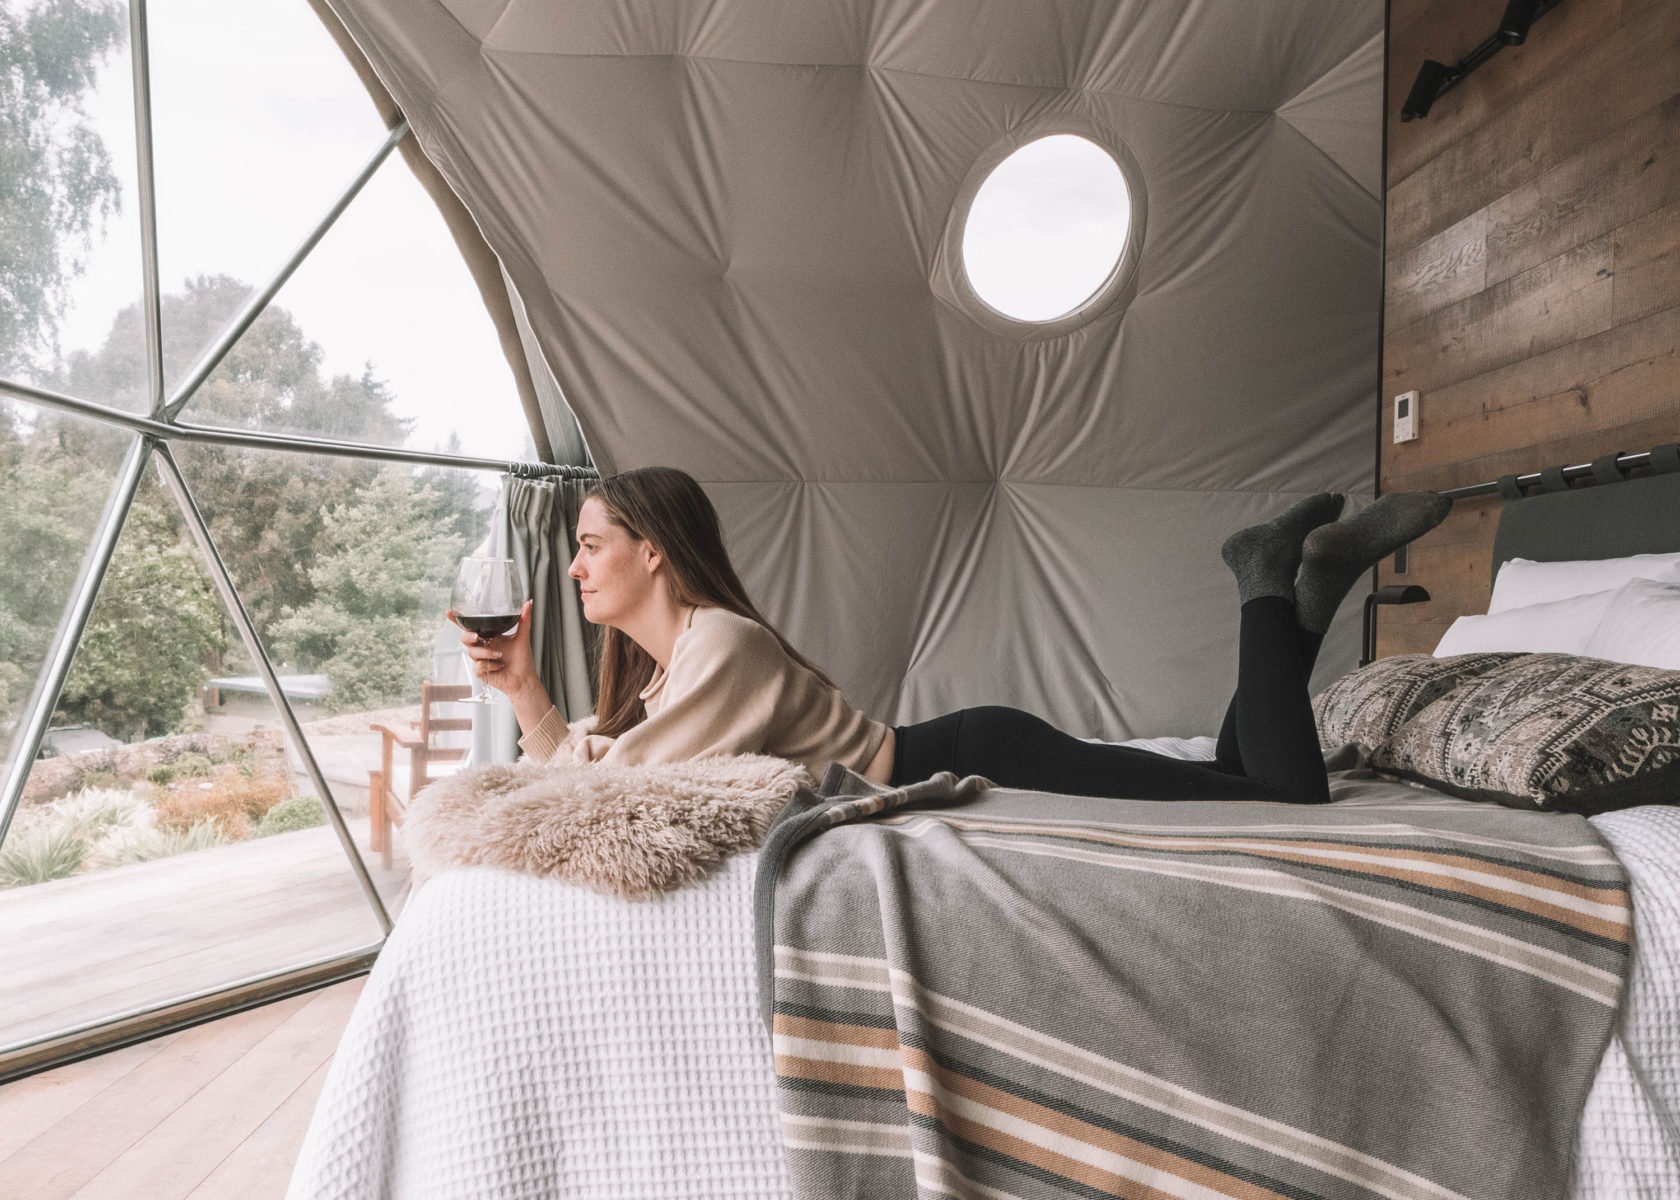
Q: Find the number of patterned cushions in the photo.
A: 2